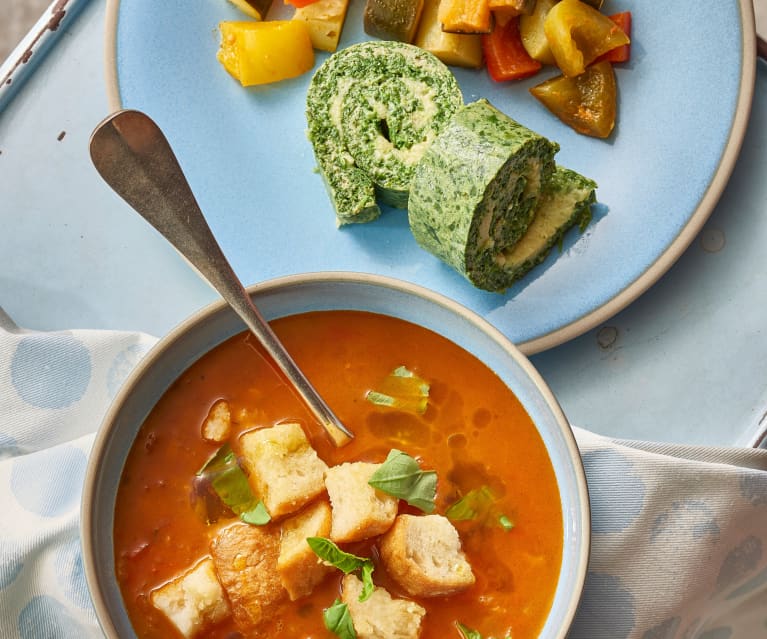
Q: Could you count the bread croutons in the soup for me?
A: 7